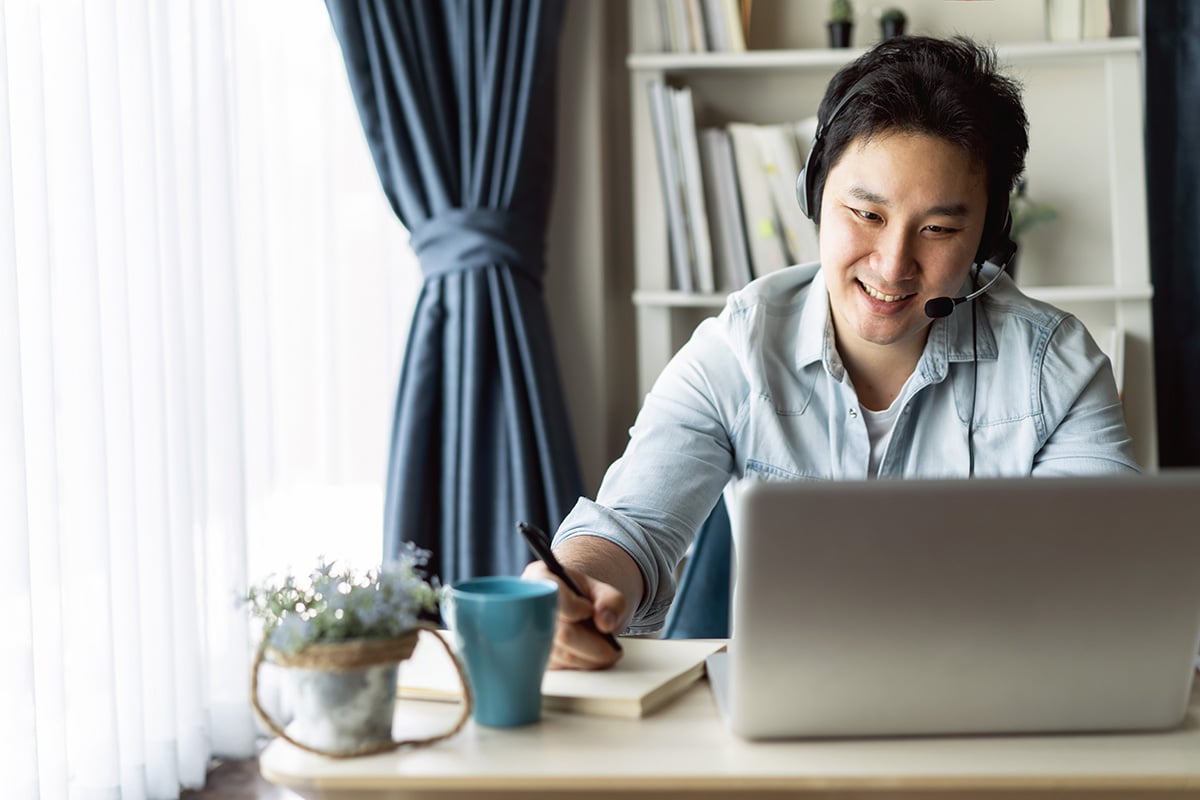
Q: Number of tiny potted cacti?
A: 2